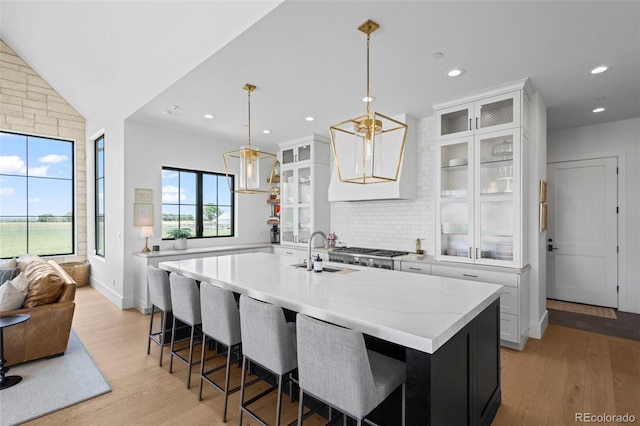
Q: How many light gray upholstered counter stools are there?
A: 5